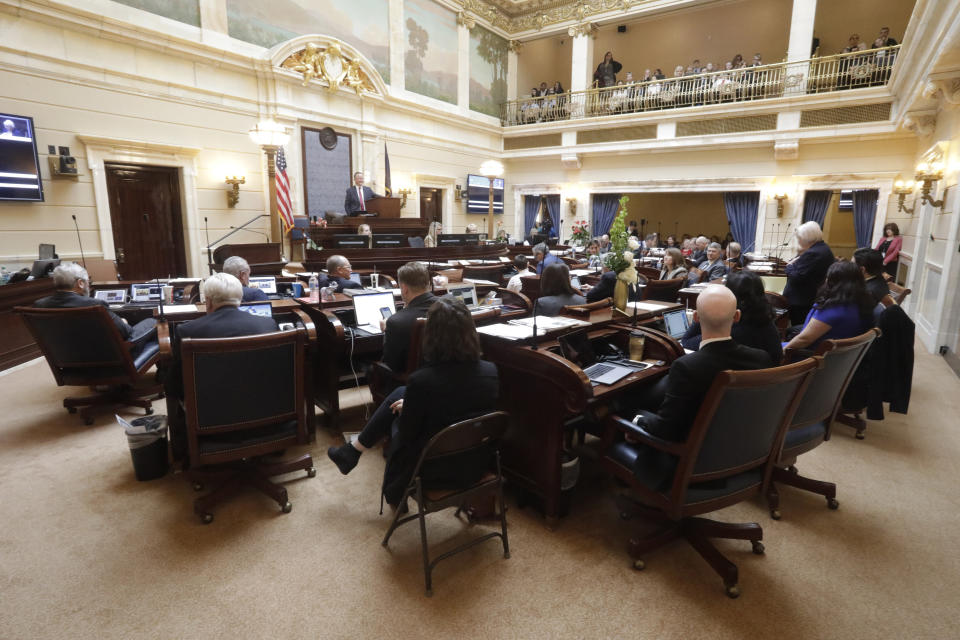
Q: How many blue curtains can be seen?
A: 6